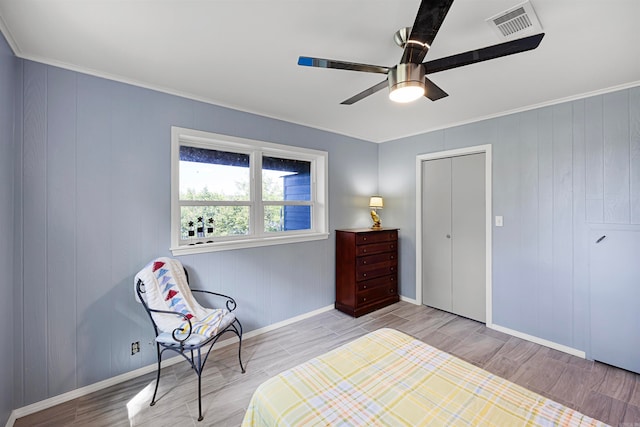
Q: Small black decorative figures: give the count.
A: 3